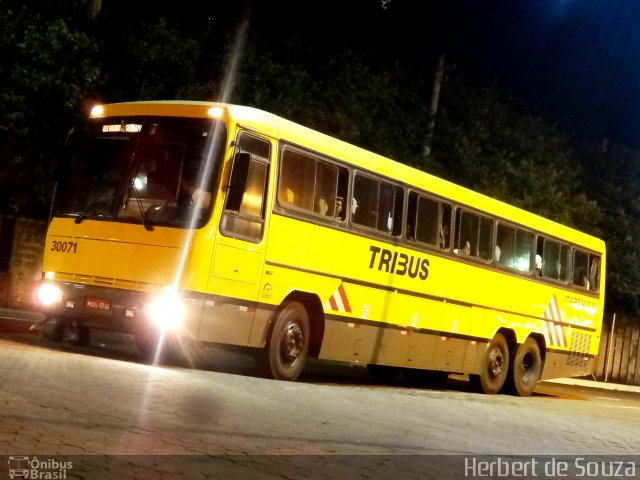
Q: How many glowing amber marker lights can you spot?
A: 2